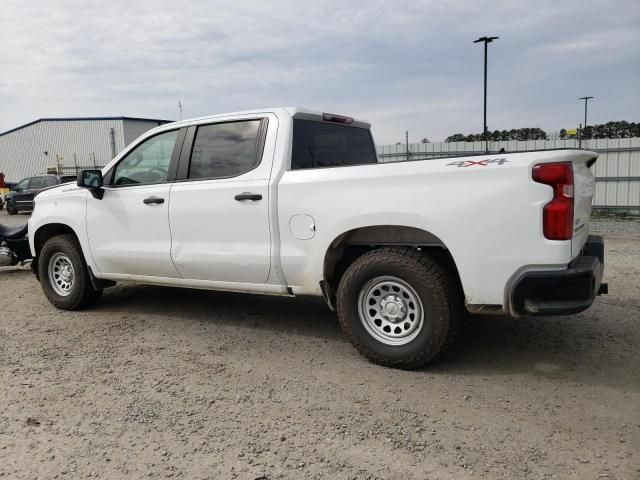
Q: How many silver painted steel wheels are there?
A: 2